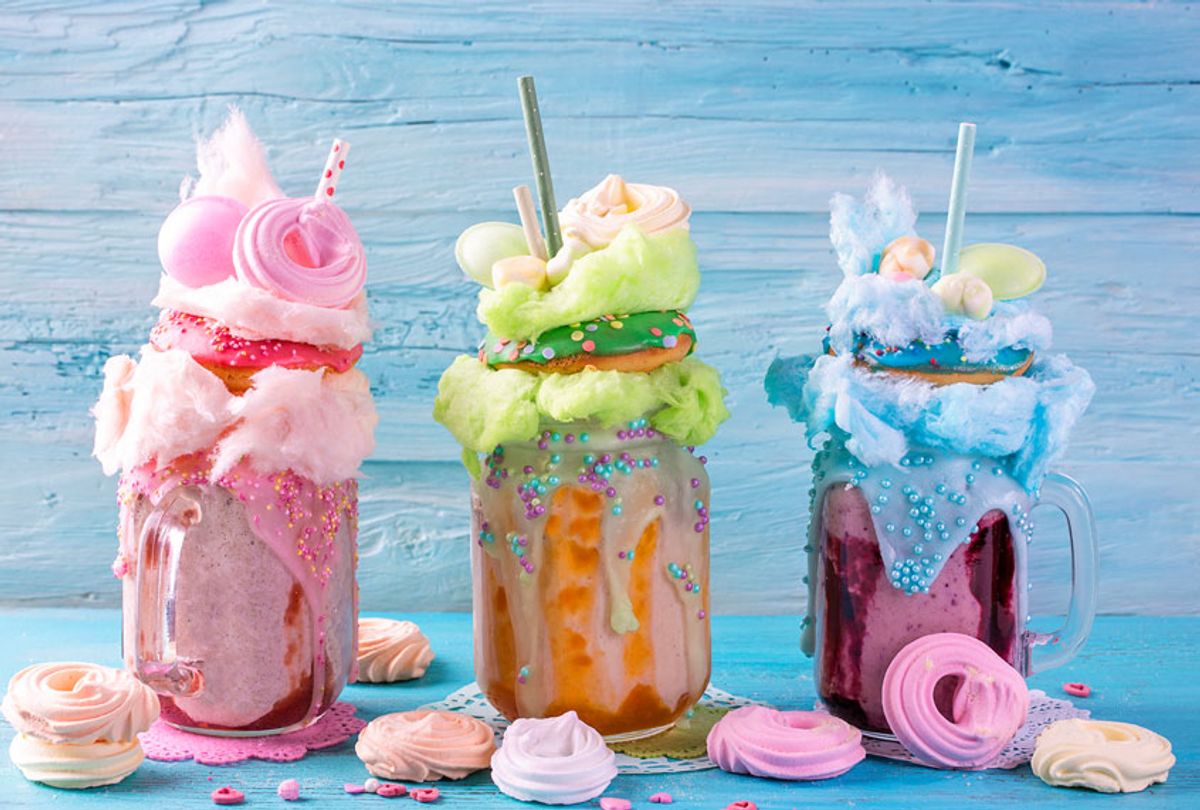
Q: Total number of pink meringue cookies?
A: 3